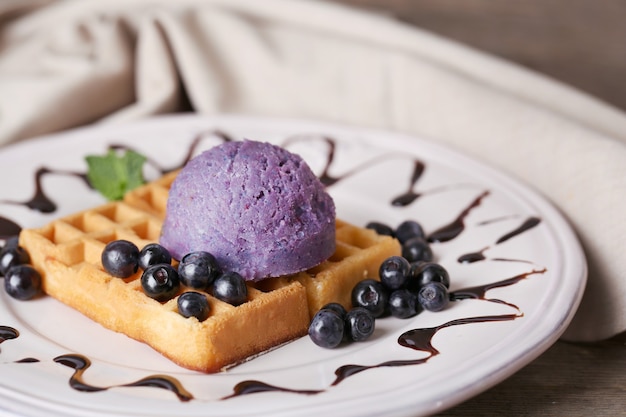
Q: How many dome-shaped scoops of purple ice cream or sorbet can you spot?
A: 1